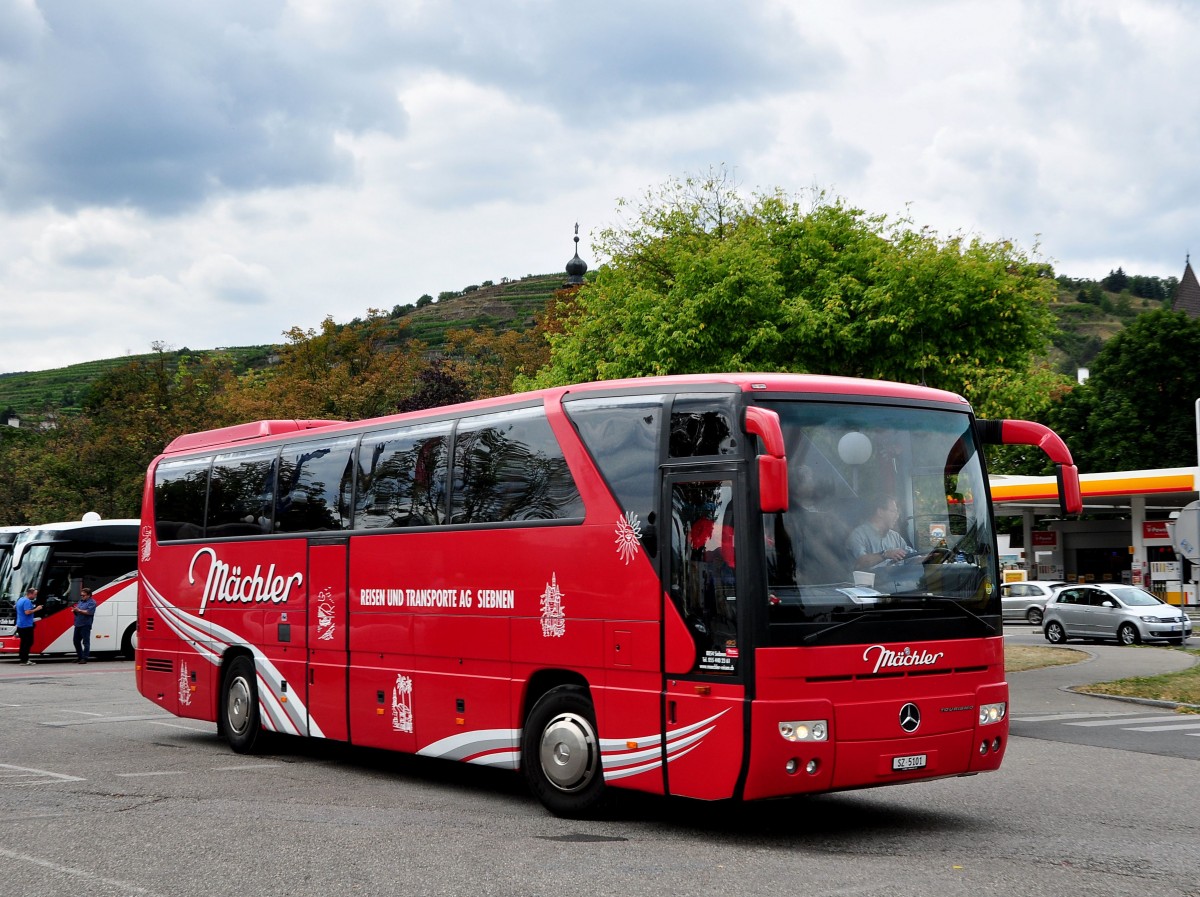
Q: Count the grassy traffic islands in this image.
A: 2